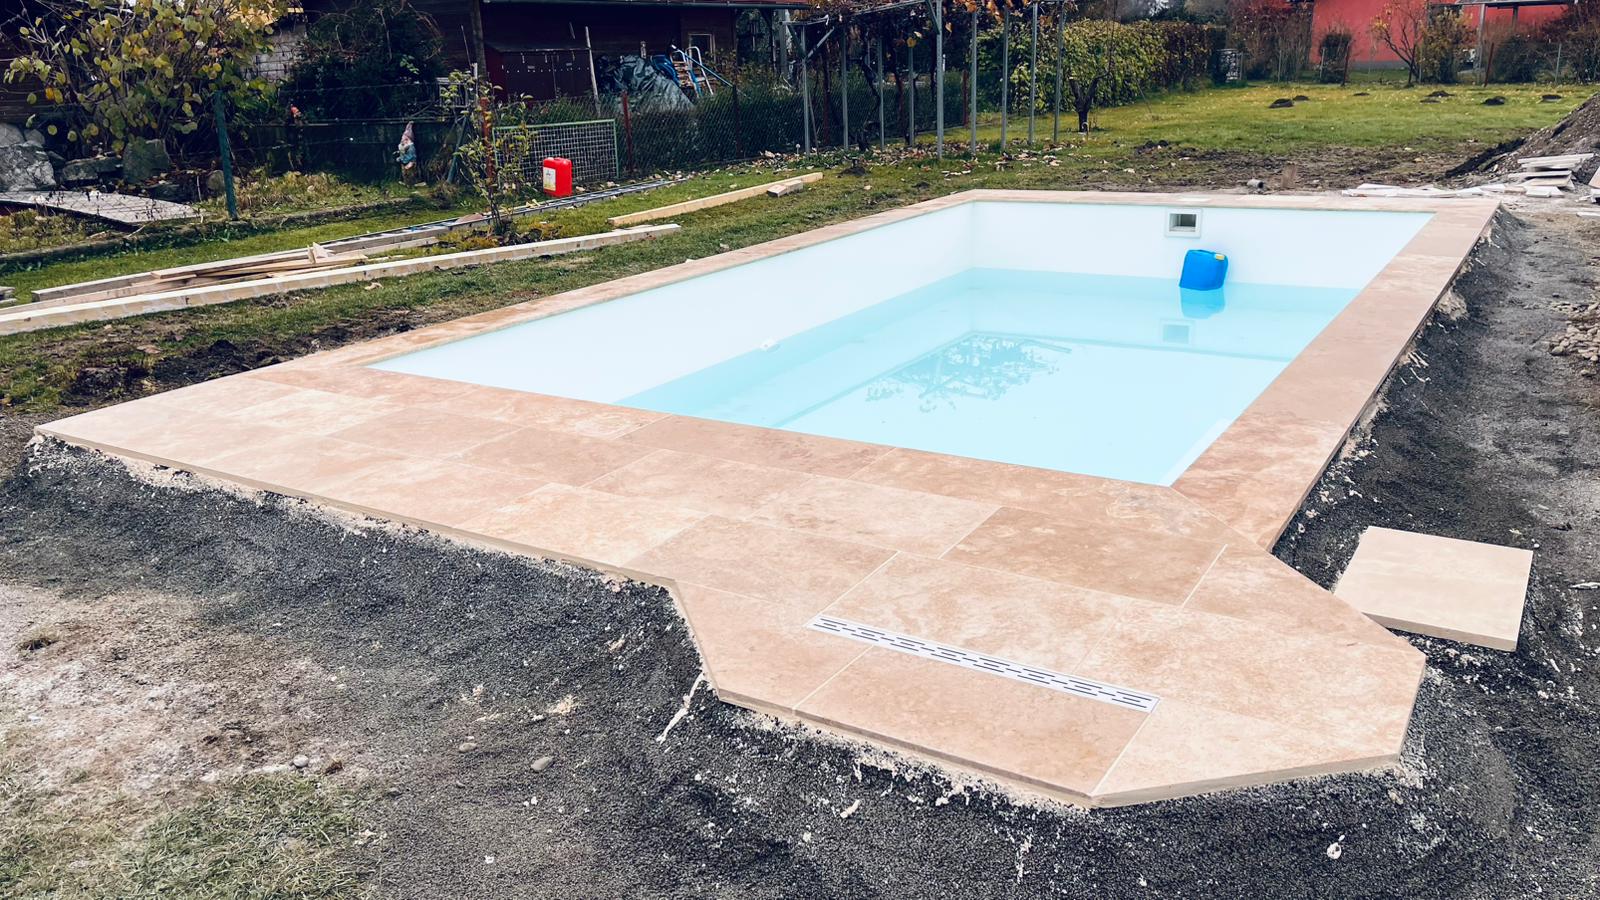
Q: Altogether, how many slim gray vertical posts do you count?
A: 9